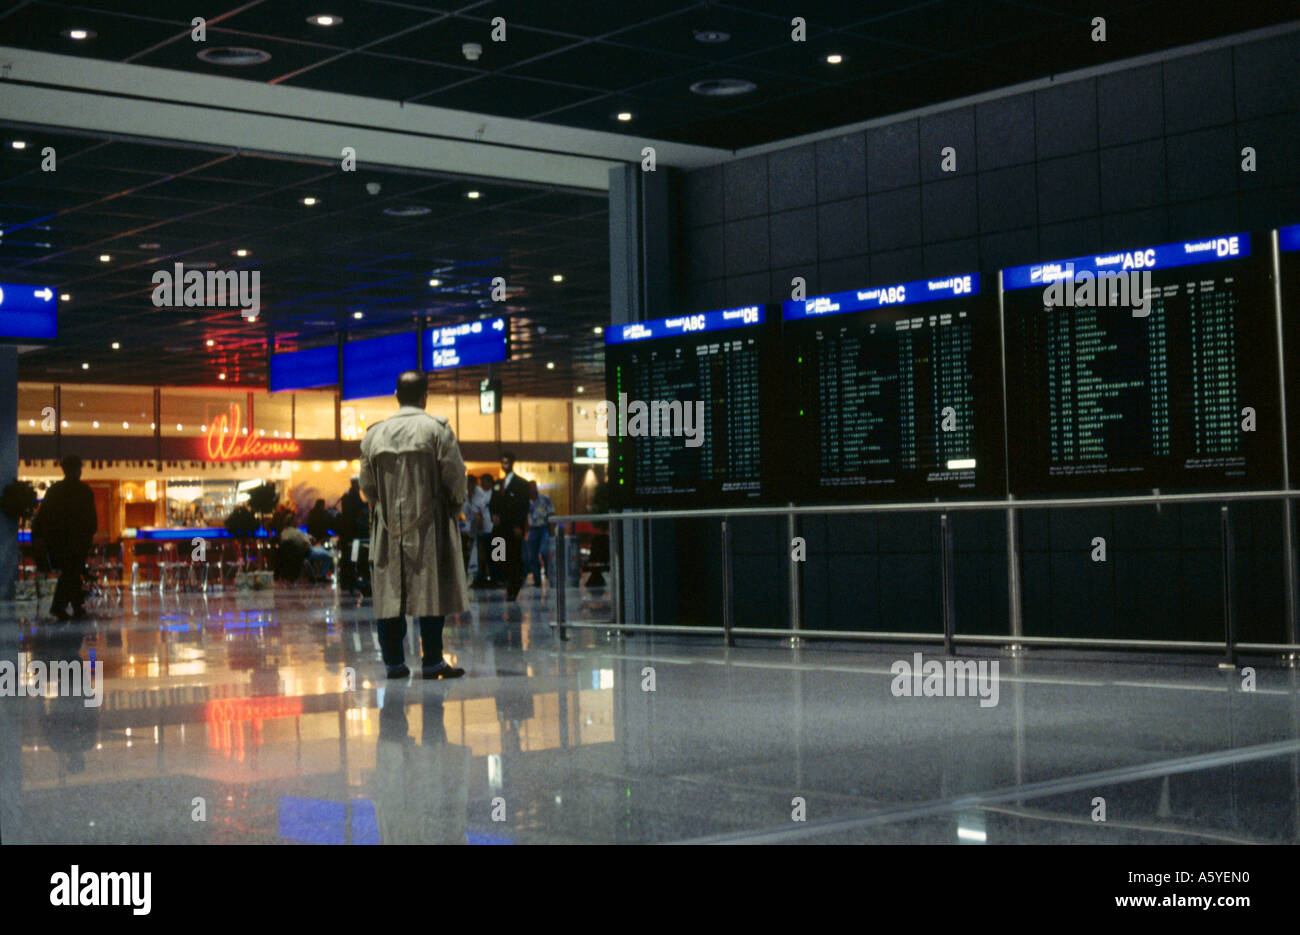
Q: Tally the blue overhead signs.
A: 4